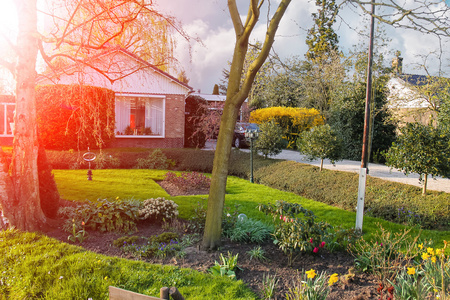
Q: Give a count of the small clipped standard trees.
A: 3